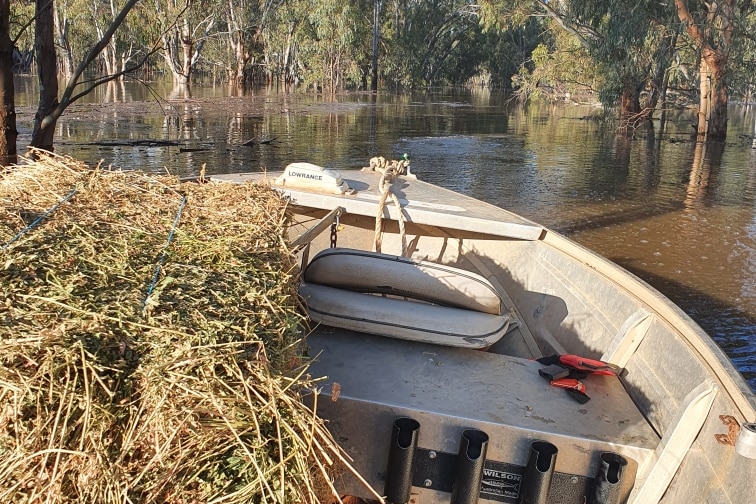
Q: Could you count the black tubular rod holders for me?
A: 4